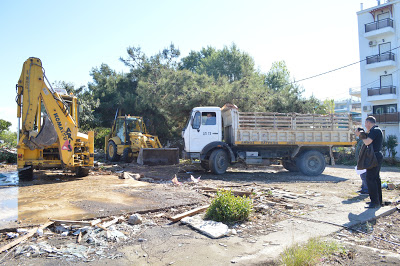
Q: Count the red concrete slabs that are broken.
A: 0